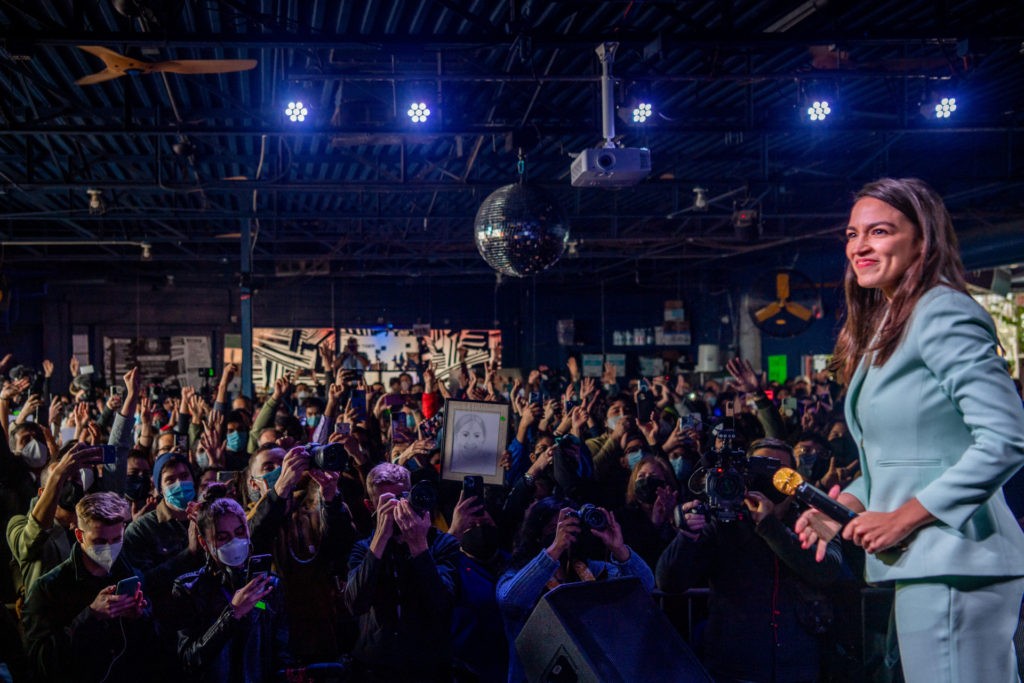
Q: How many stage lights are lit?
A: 5